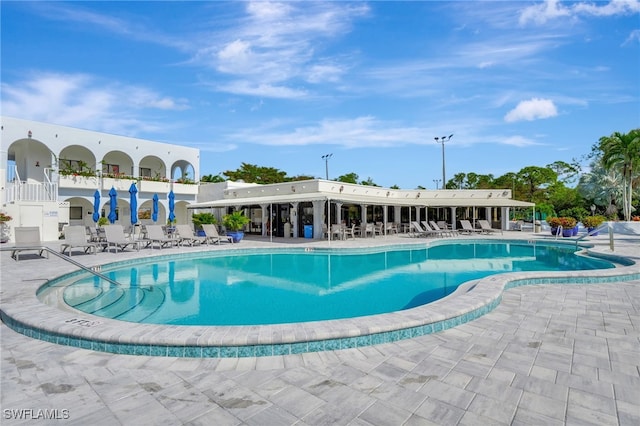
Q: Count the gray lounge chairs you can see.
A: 11